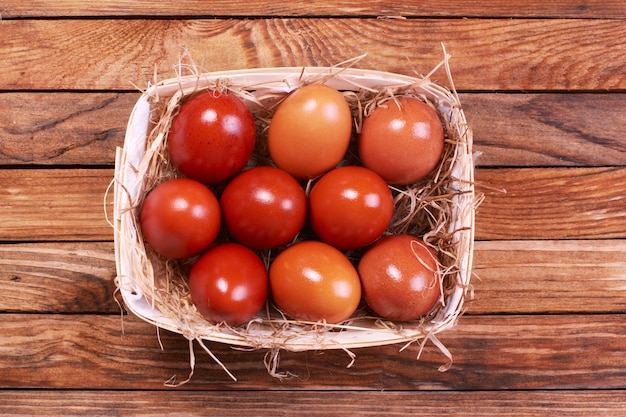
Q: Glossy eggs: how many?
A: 9